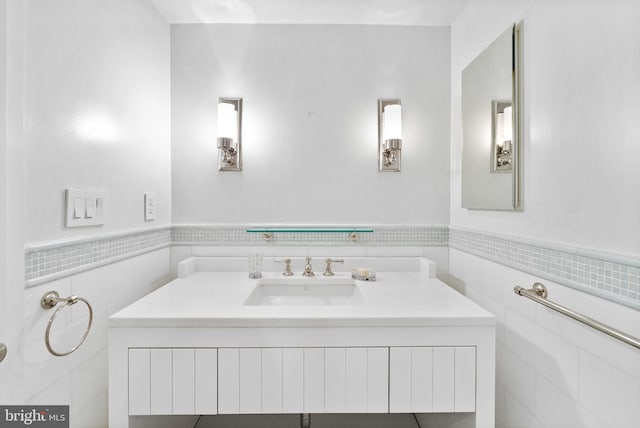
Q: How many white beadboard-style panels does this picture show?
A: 3